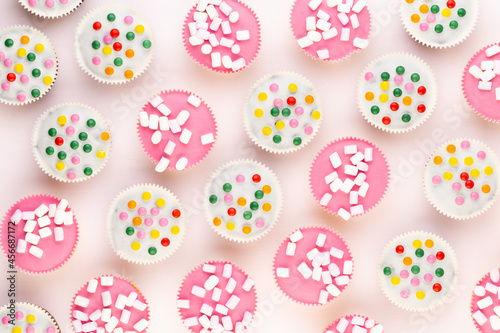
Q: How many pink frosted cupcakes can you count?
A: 11